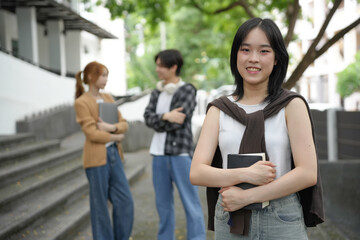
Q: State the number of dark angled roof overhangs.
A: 1